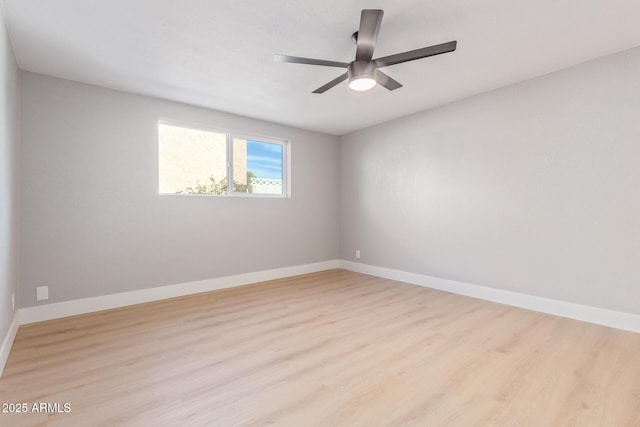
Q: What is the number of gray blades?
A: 5